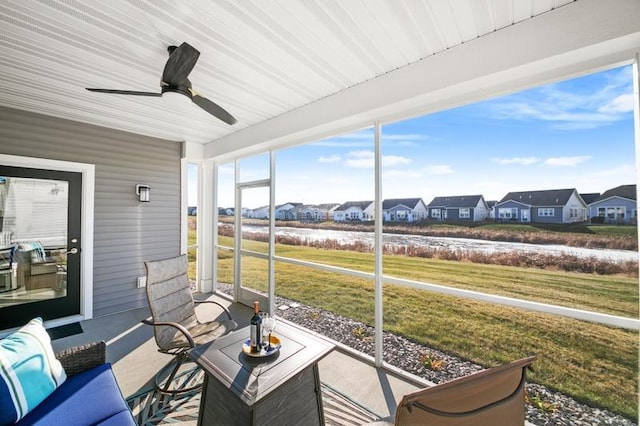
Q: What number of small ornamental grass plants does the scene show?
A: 4